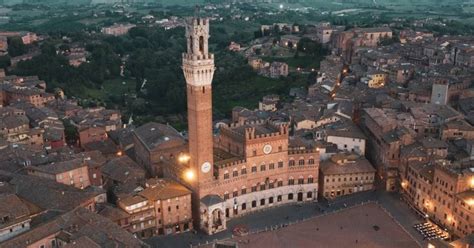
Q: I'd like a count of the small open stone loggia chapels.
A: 1